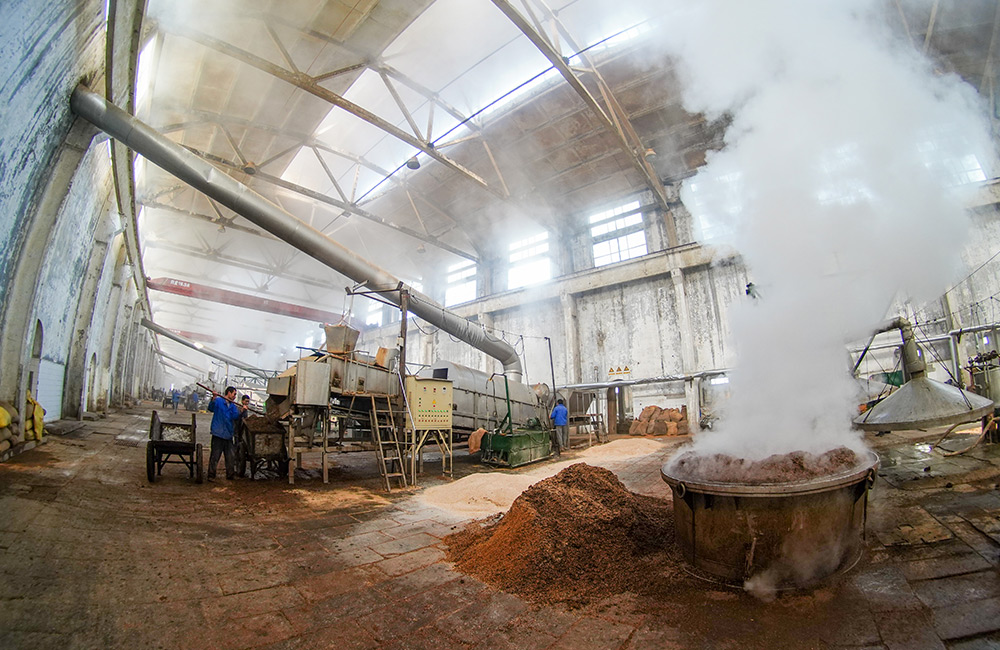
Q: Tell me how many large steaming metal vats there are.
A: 1